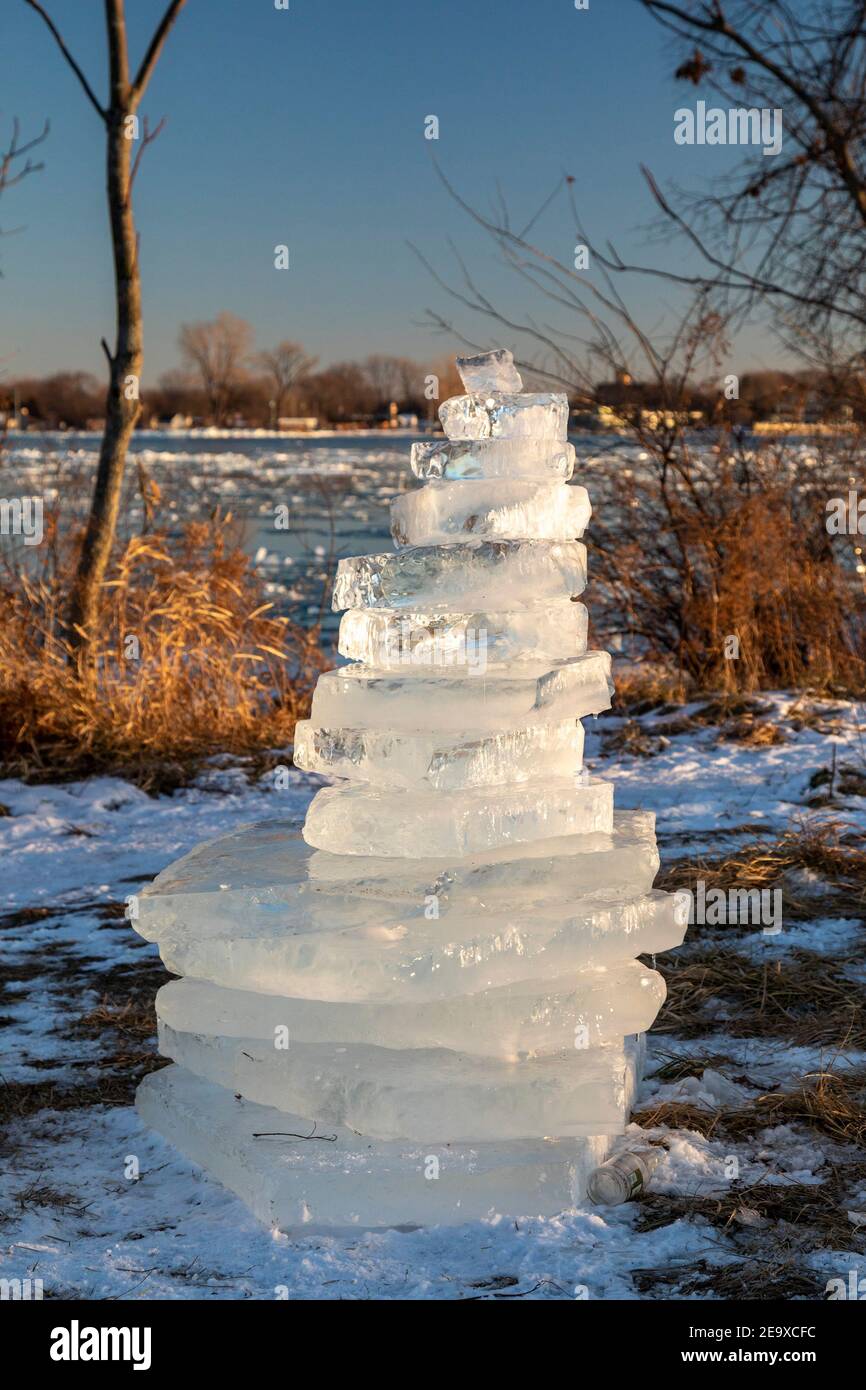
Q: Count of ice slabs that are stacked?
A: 14